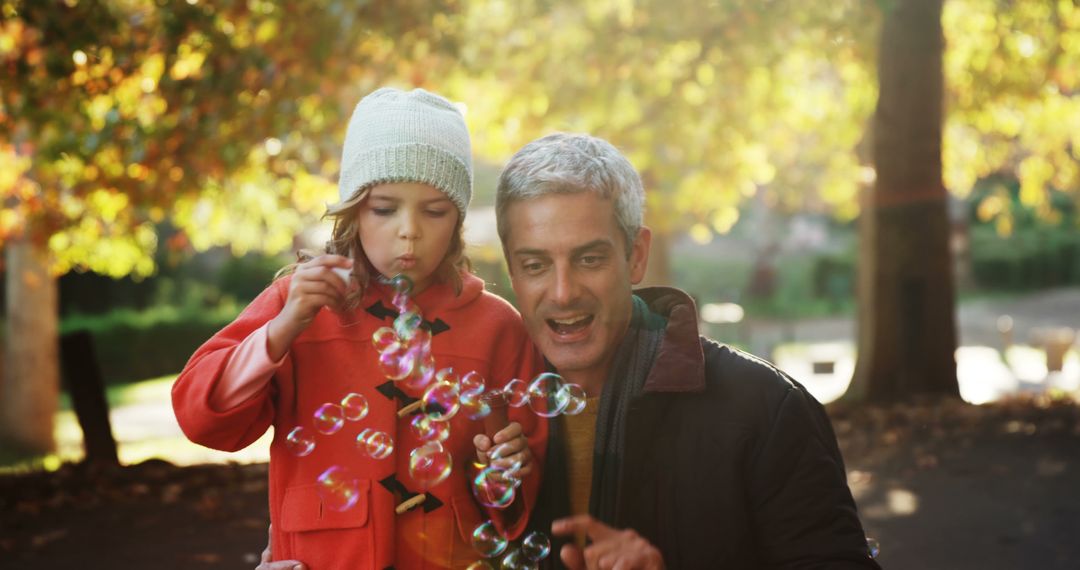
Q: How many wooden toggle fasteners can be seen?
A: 2